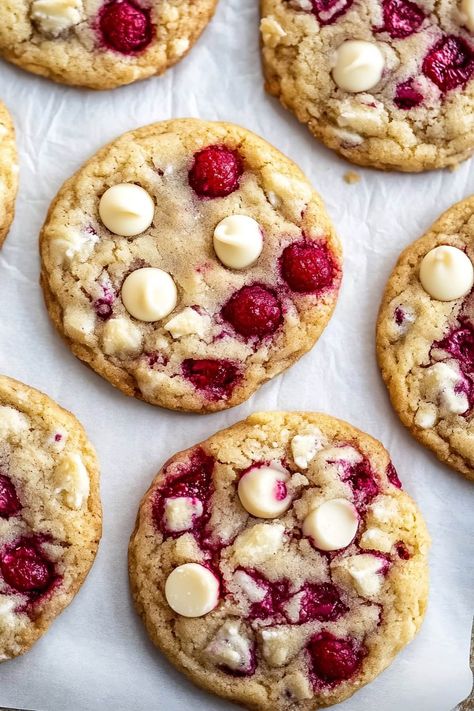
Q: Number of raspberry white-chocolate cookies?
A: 7